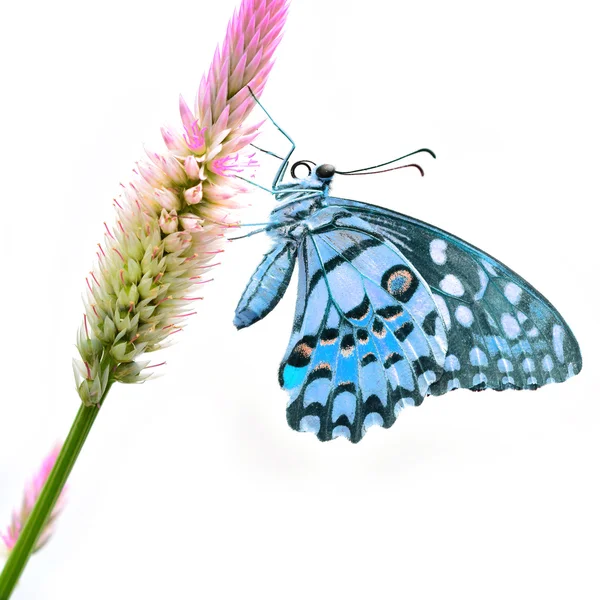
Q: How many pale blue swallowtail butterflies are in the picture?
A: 1